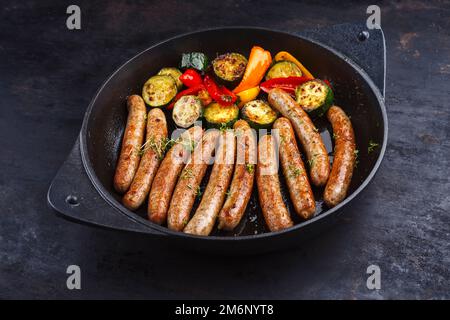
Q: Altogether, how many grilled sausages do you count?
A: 10